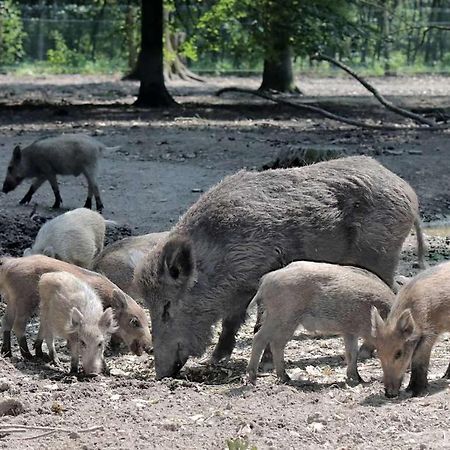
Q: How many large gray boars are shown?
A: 1